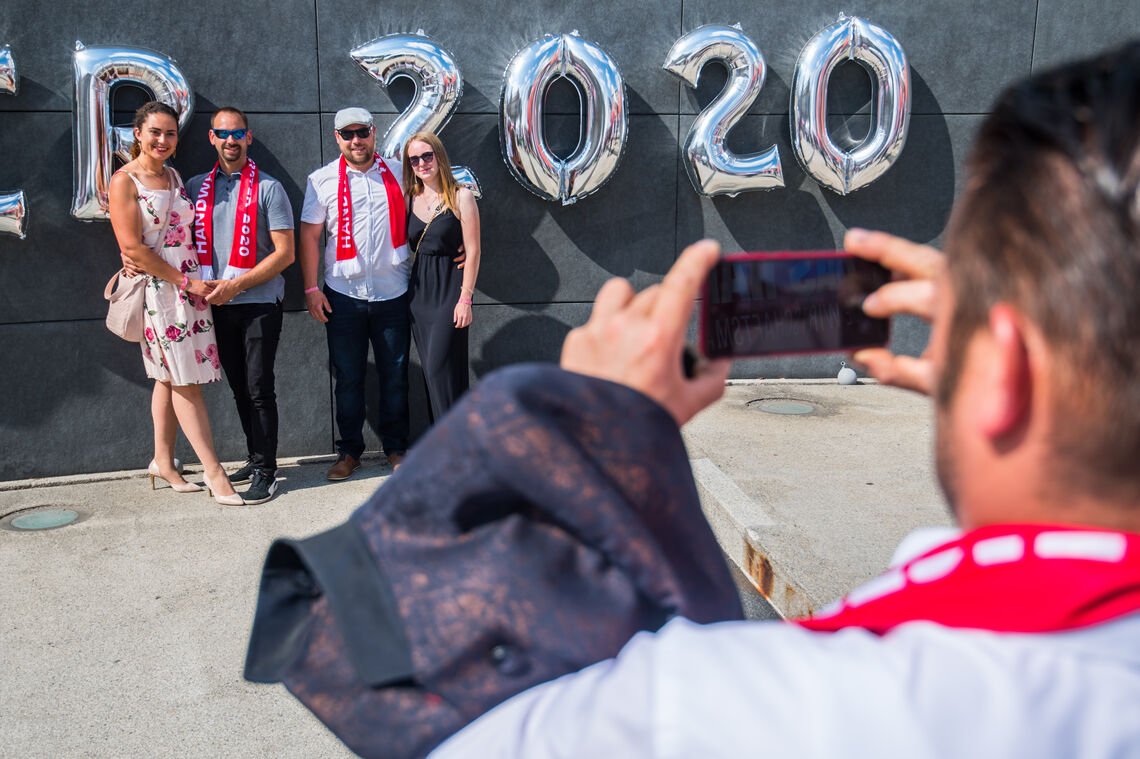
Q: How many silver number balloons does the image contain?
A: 4